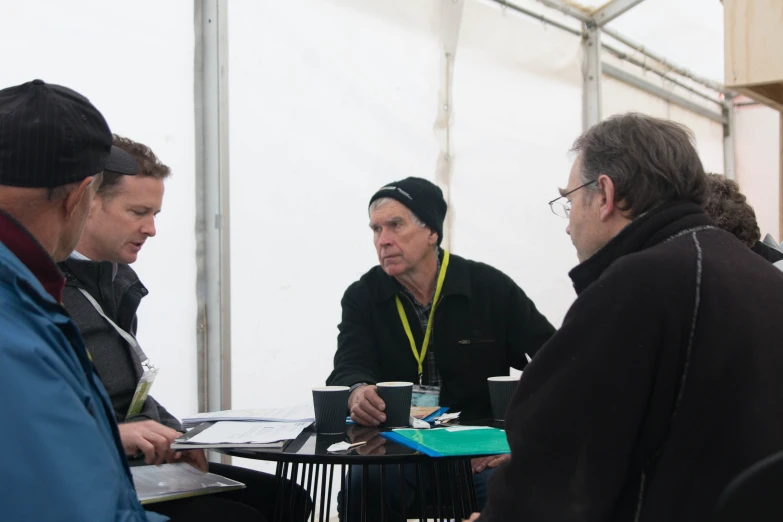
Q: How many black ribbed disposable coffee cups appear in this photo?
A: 3